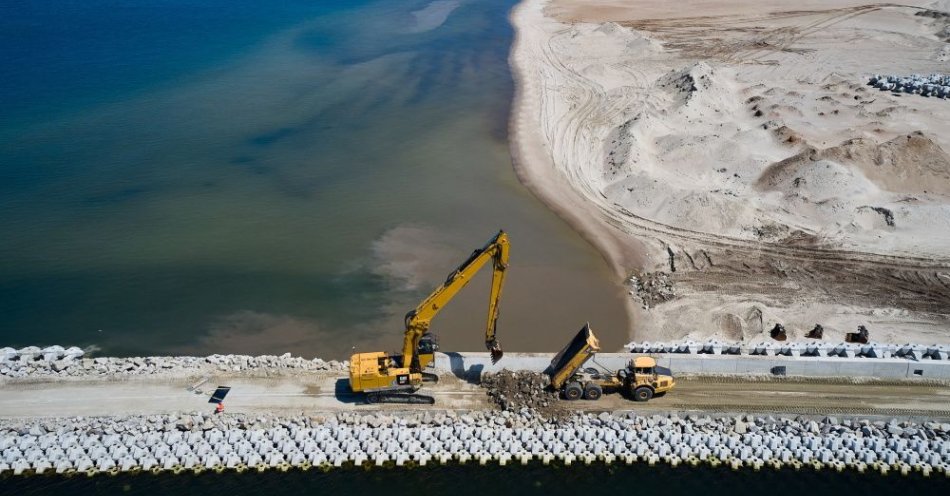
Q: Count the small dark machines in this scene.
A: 3